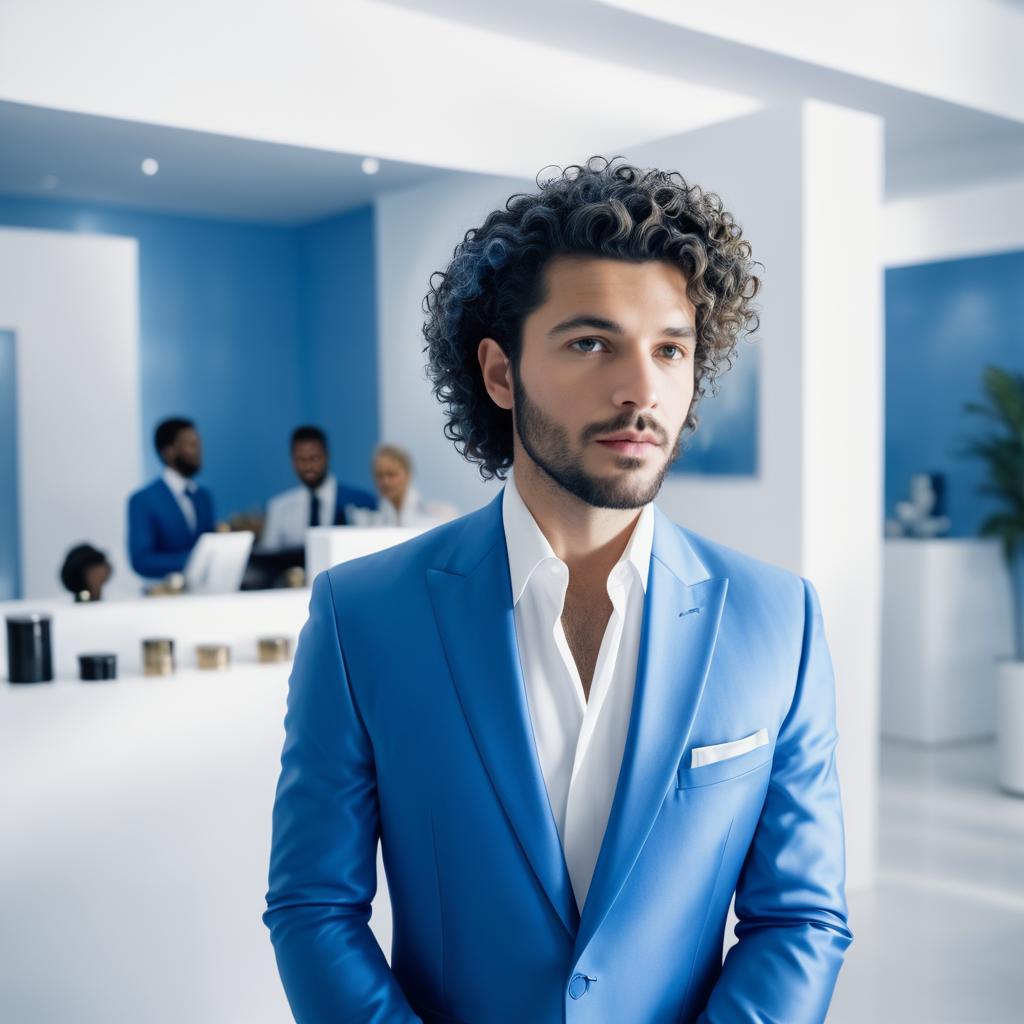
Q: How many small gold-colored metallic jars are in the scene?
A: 3